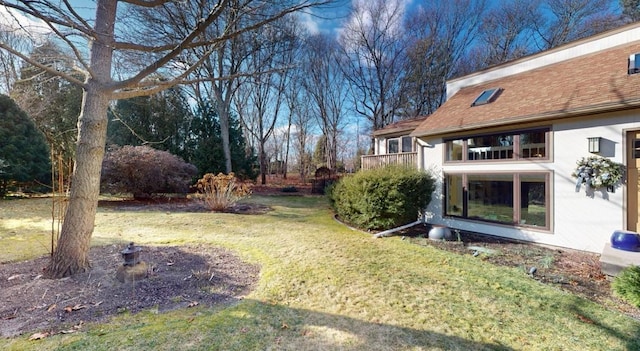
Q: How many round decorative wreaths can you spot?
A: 1